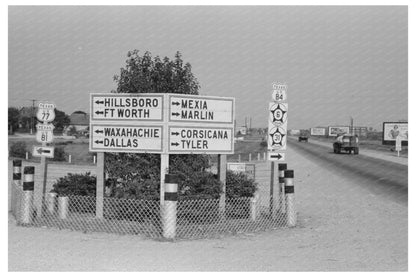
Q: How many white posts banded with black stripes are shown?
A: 5